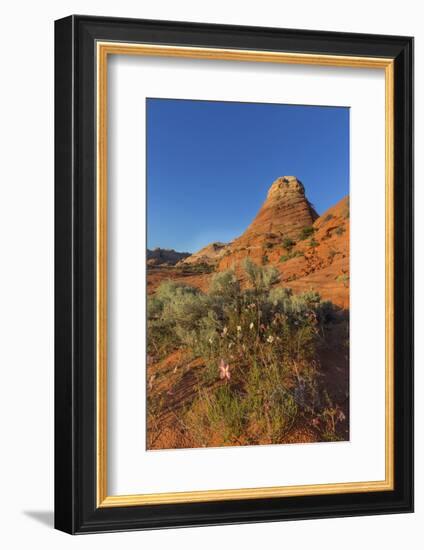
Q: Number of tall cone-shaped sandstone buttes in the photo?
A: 1